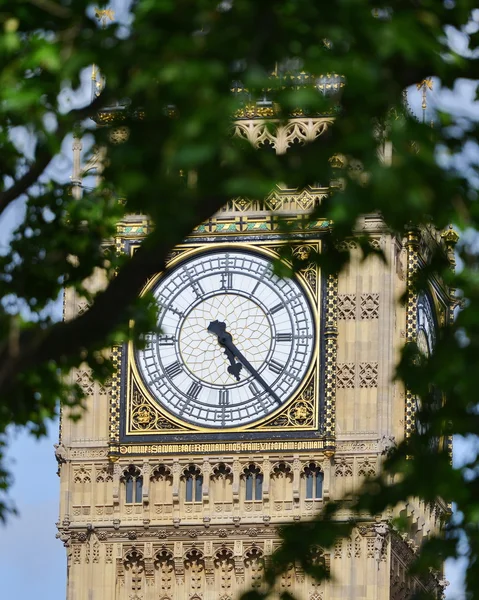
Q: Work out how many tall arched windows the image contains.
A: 4